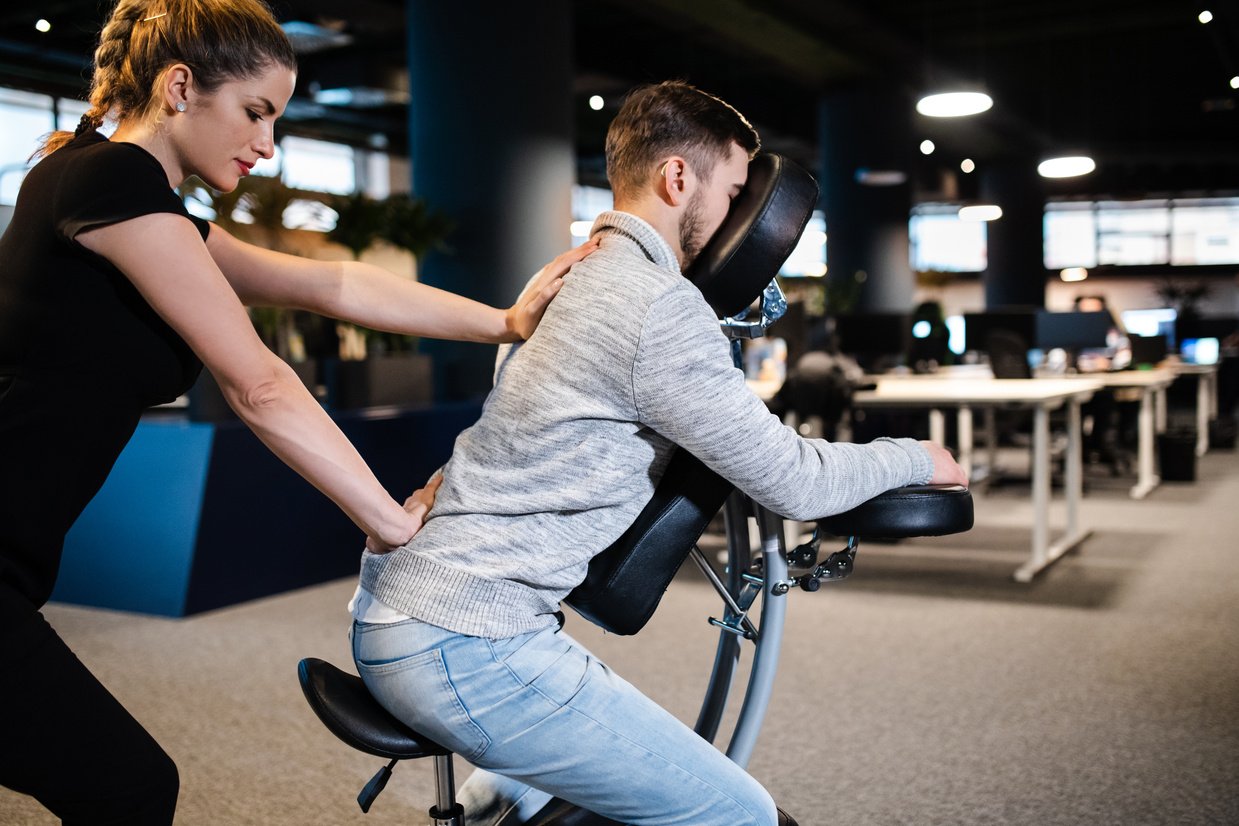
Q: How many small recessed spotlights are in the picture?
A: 6